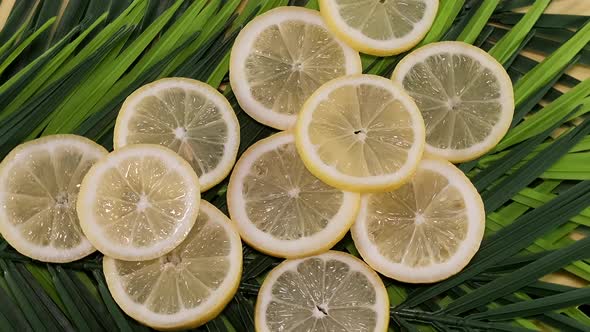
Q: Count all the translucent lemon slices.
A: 11